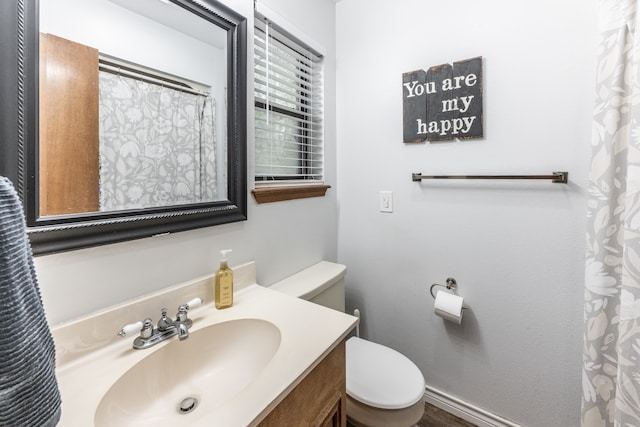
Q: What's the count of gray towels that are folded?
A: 1